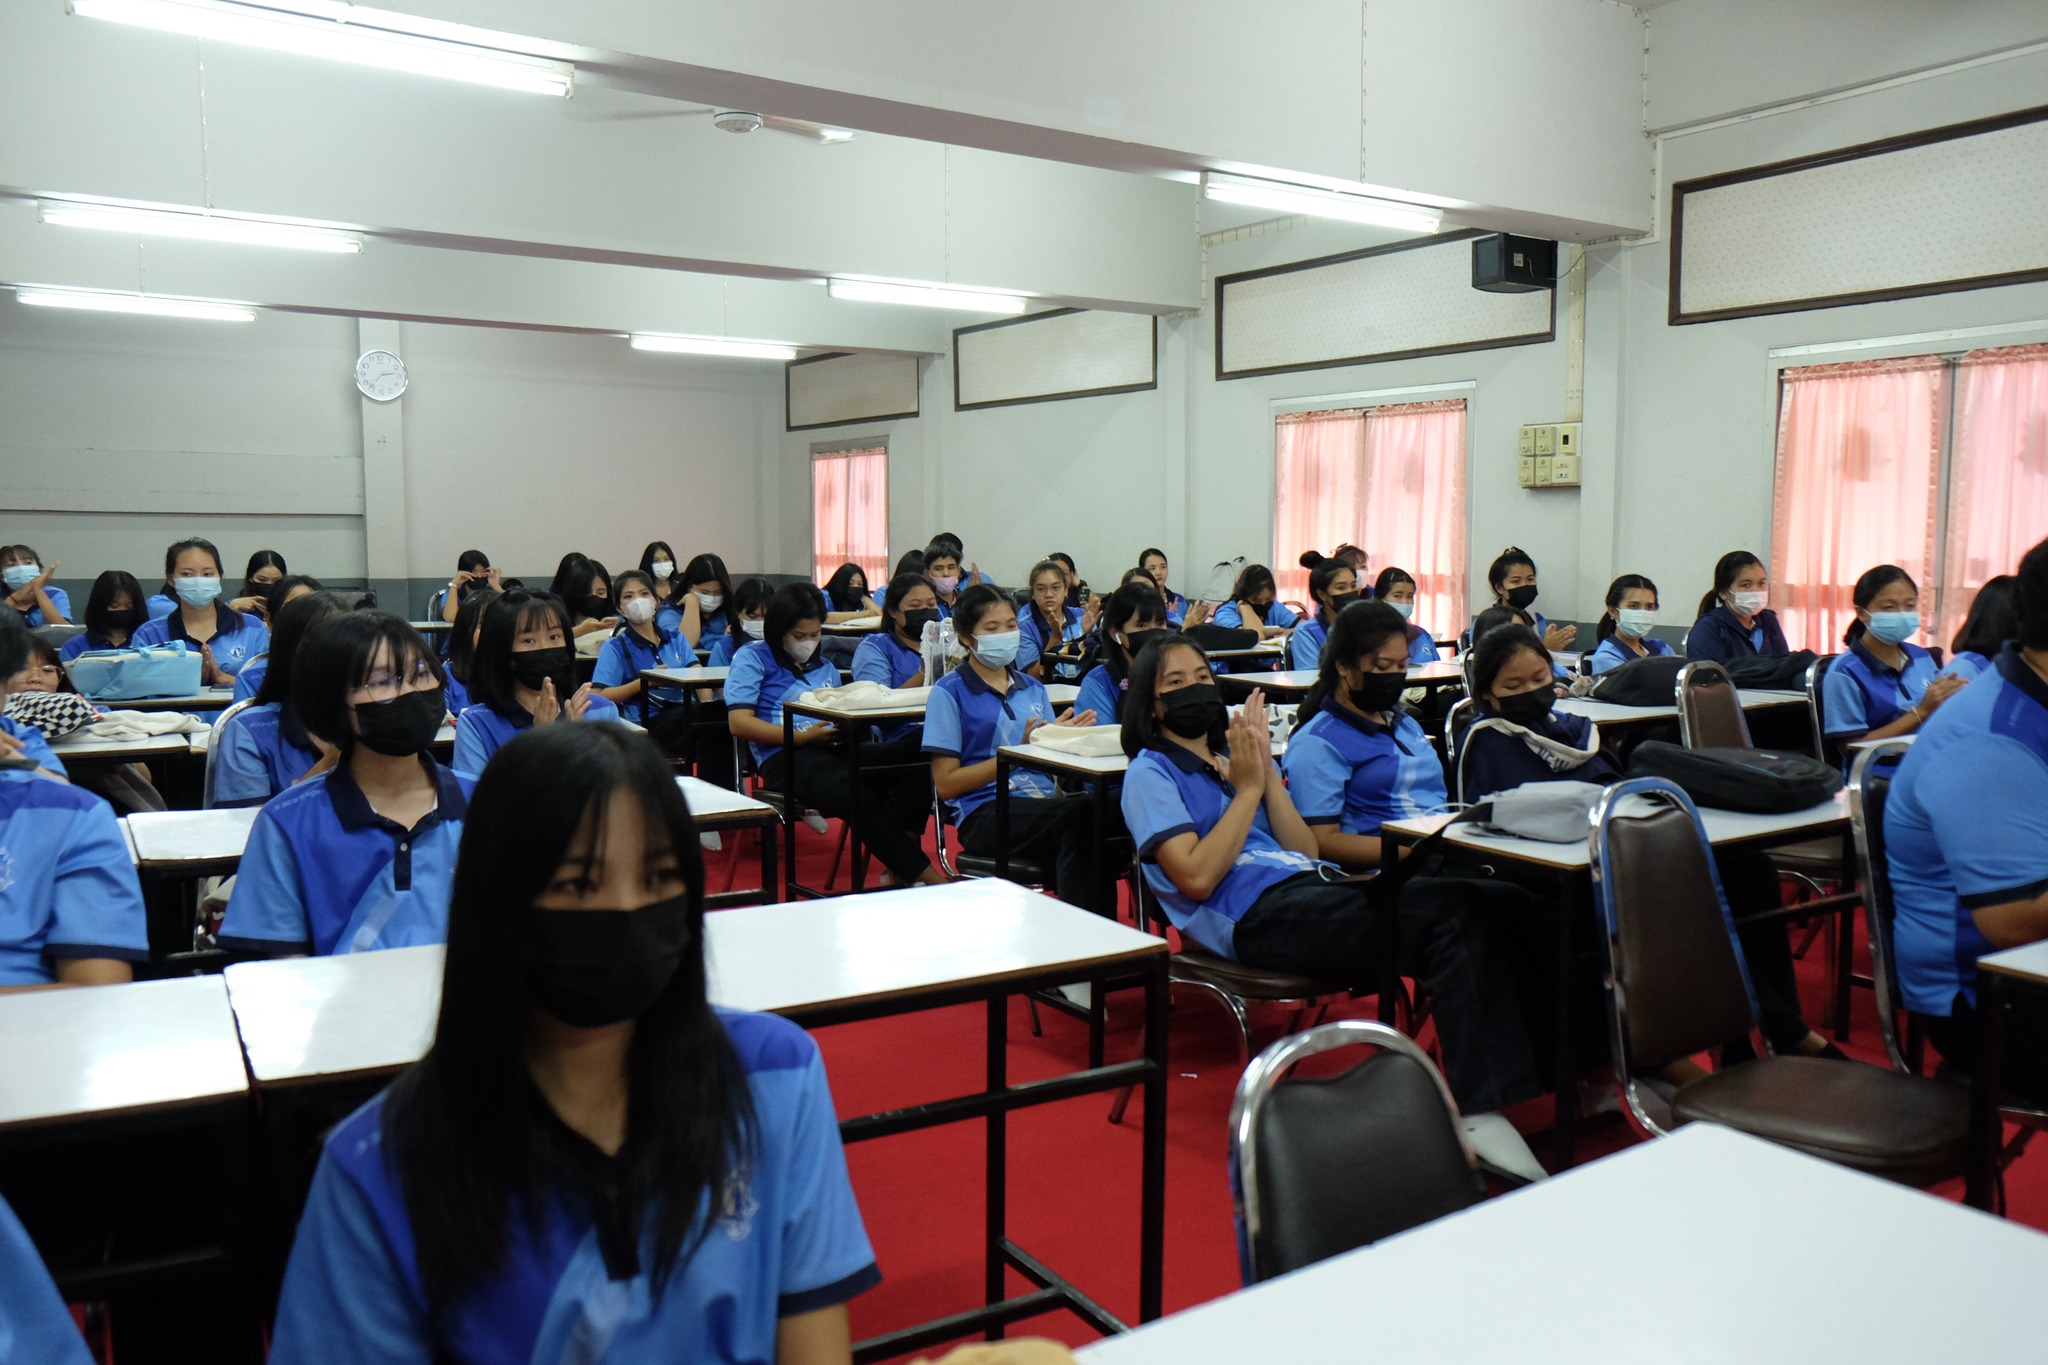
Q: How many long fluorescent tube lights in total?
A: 6